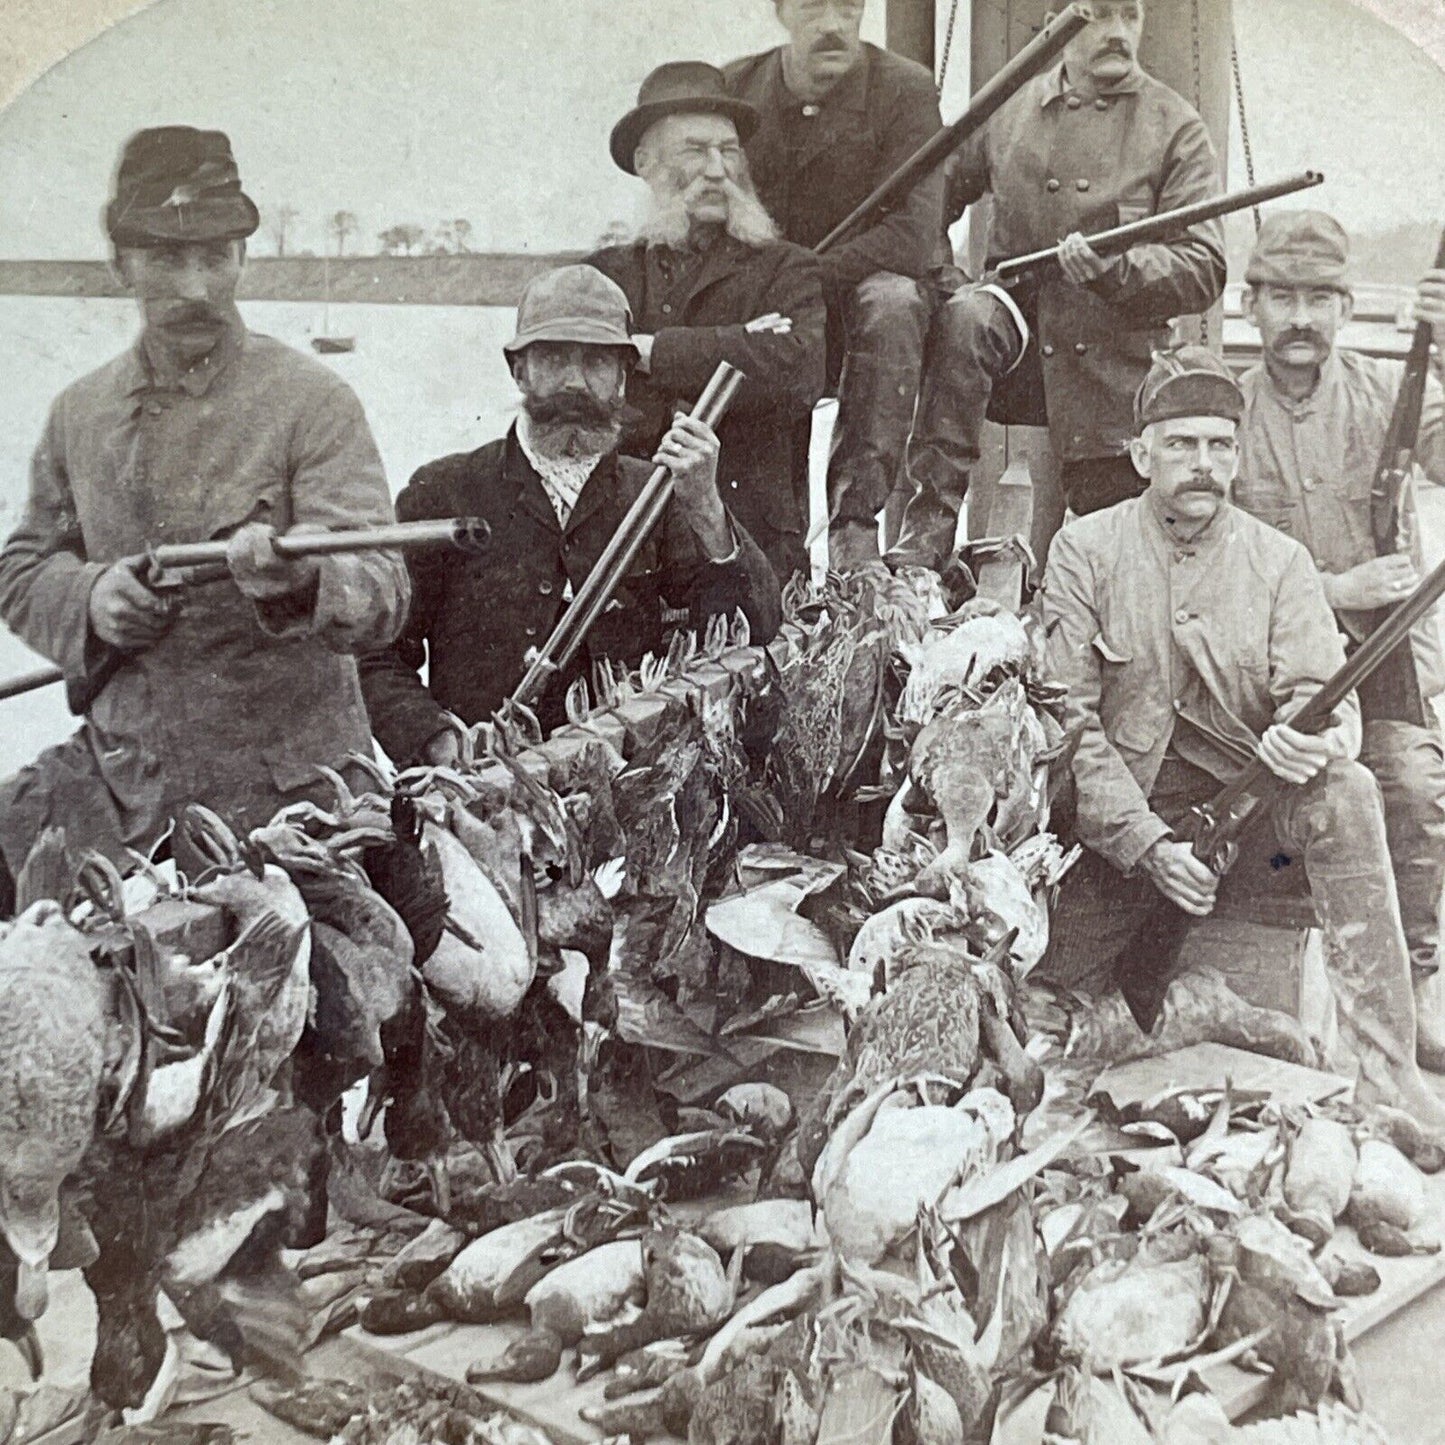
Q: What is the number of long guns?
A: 6